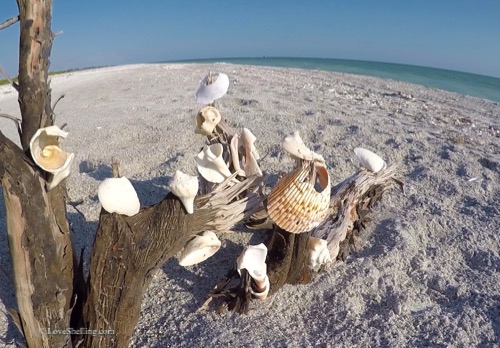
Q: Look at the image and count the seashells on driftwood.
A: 13